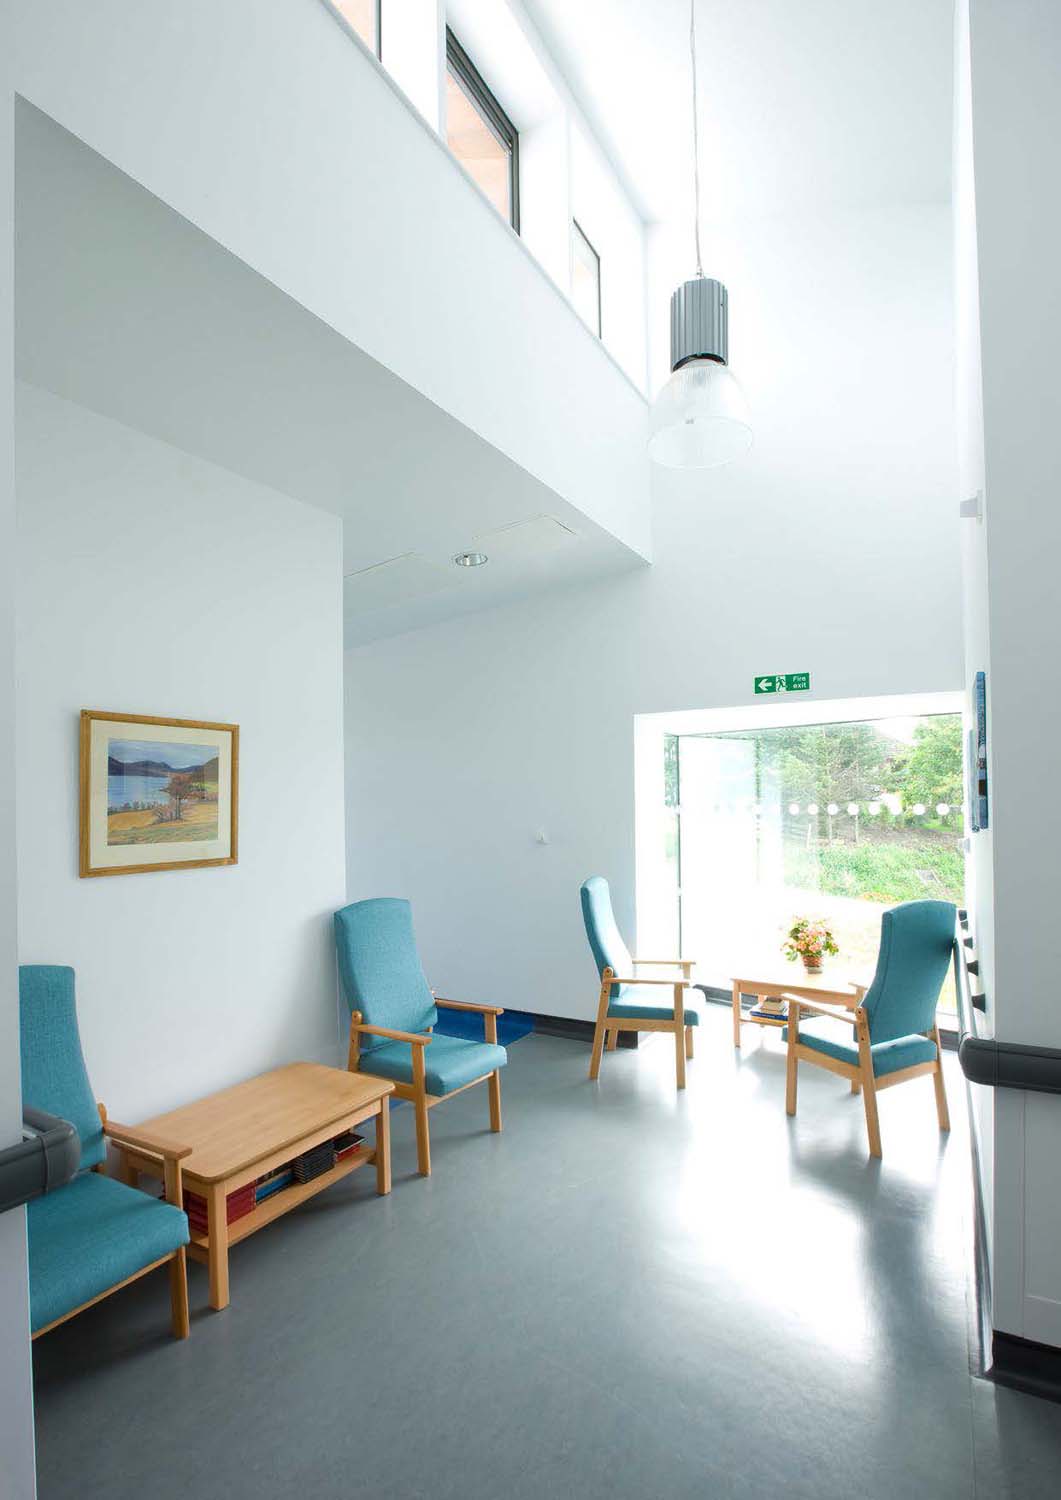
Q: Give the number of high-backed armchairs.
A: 4